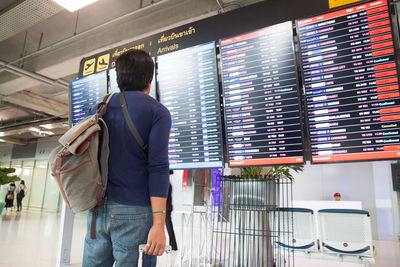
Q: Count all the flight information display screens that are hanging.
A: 5